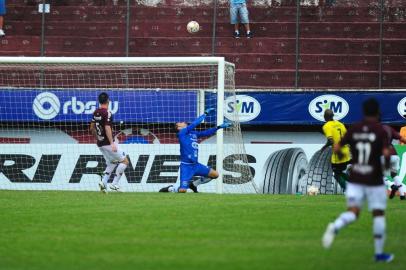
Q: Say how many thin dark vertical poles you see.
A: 5